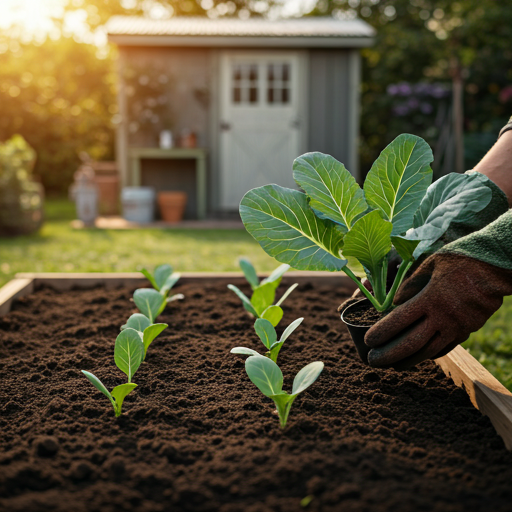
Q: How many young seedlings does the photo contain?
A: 8